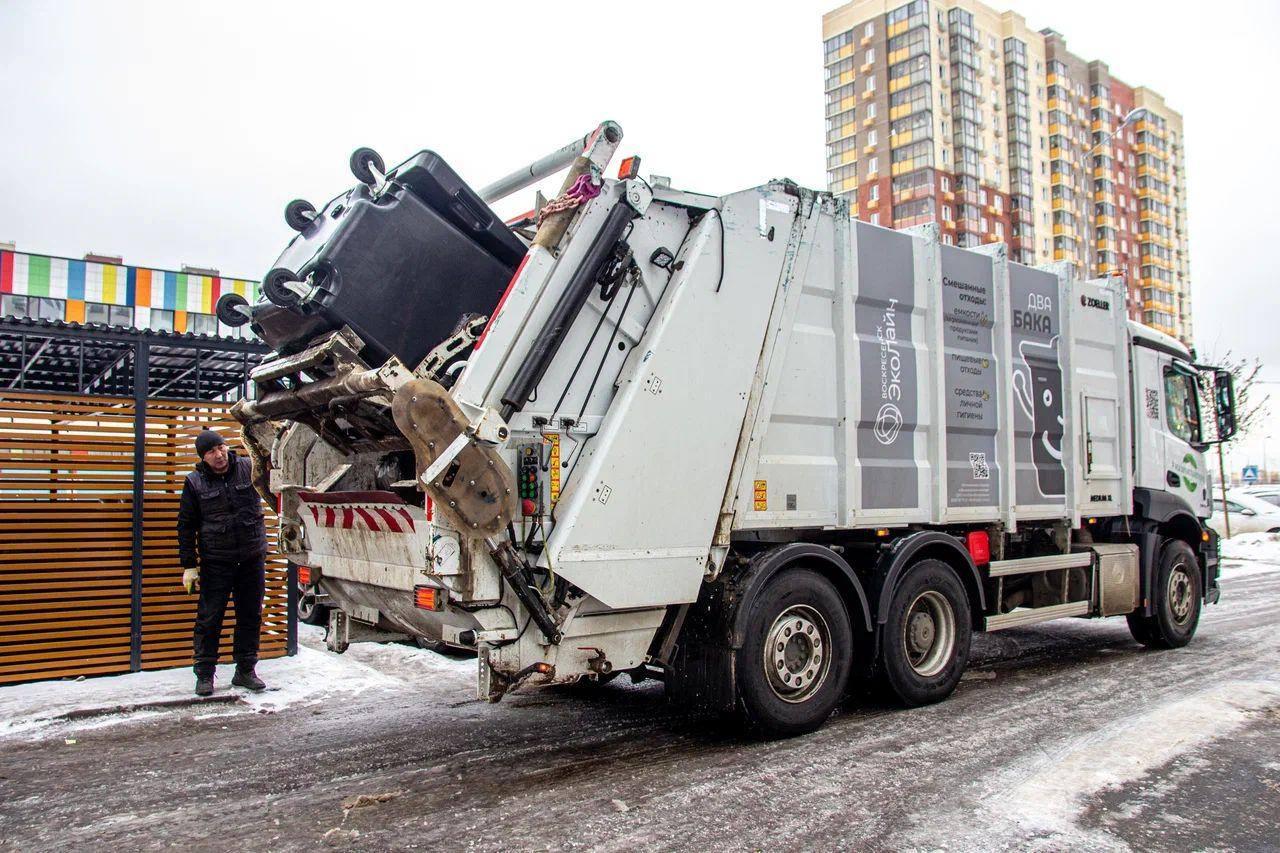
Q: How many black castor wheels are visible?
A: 4